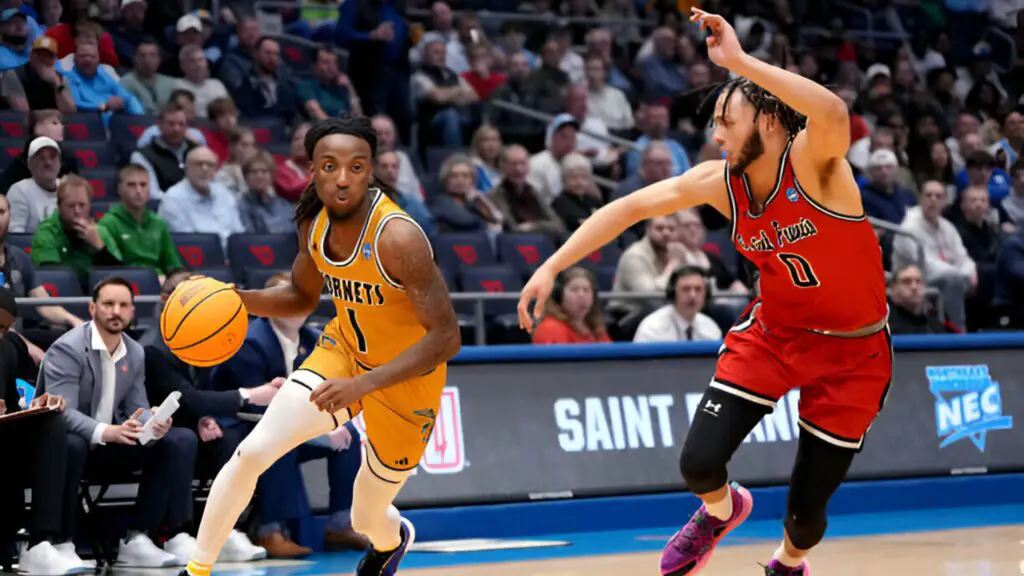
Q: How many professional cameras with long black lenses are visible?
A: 0